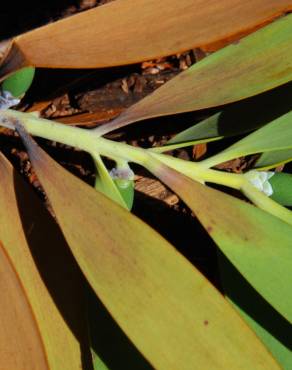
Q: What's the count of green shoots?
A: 3